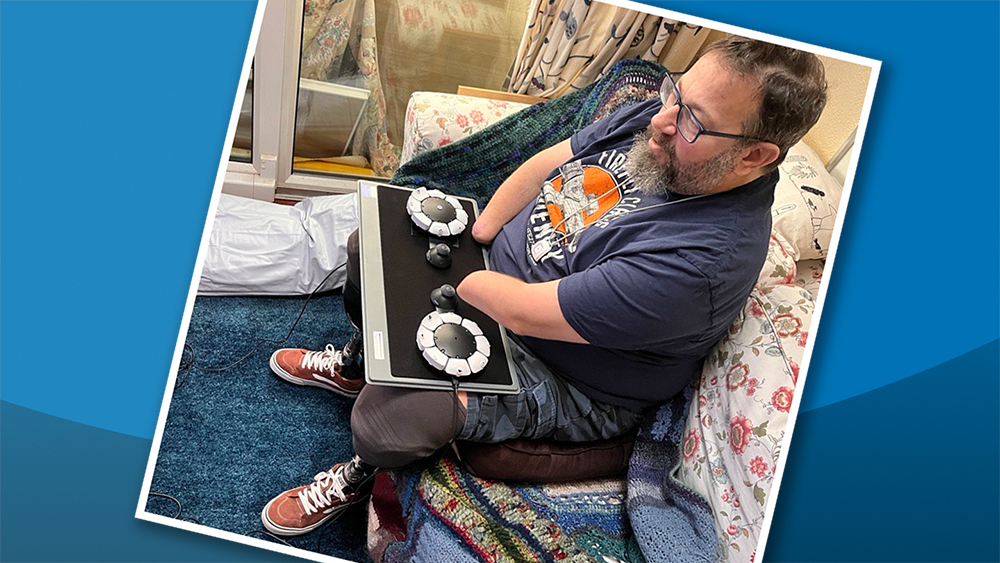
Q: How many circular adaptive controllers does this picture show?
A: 2